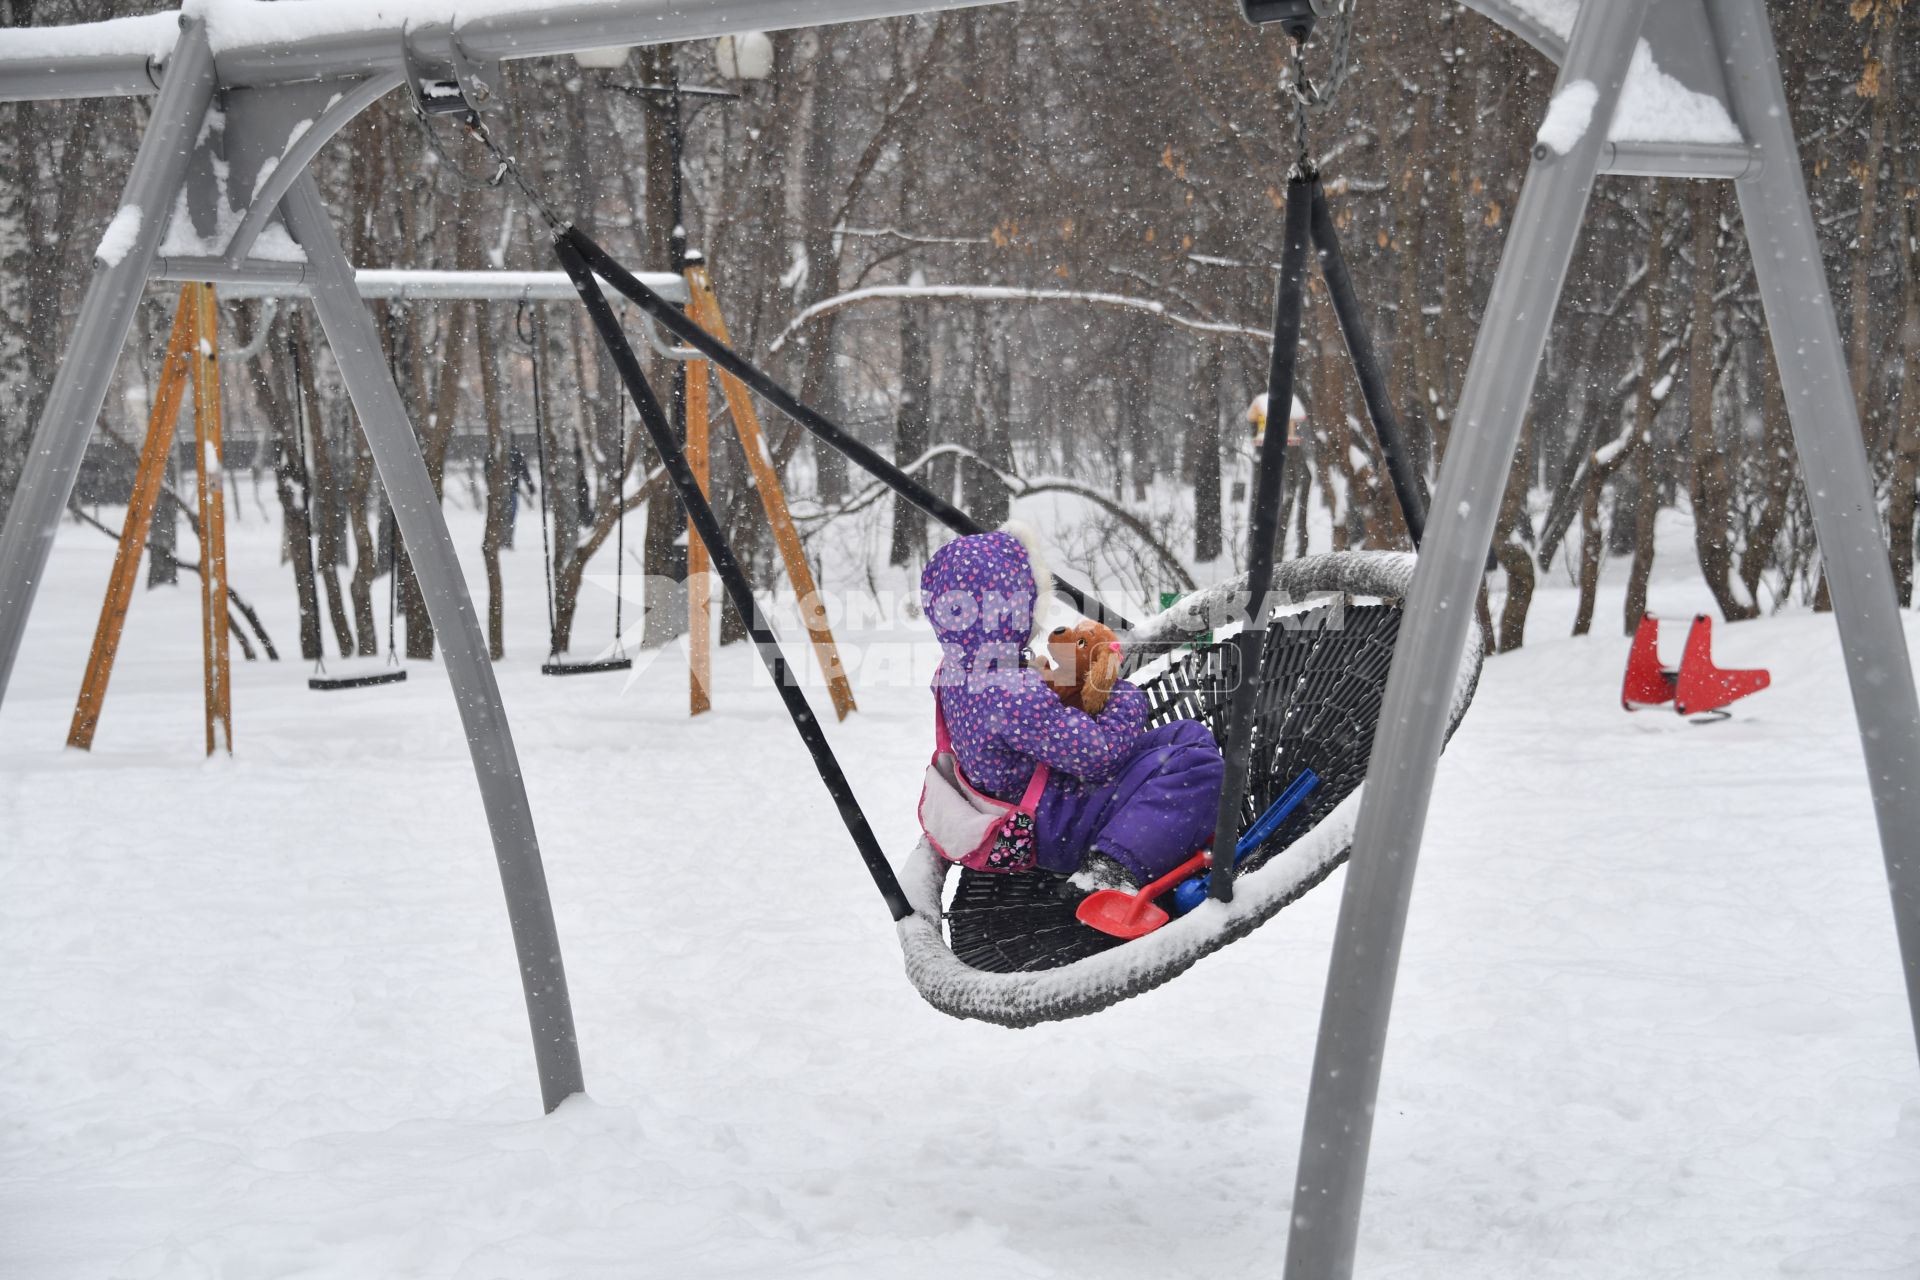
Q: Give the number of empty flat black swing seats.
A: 2